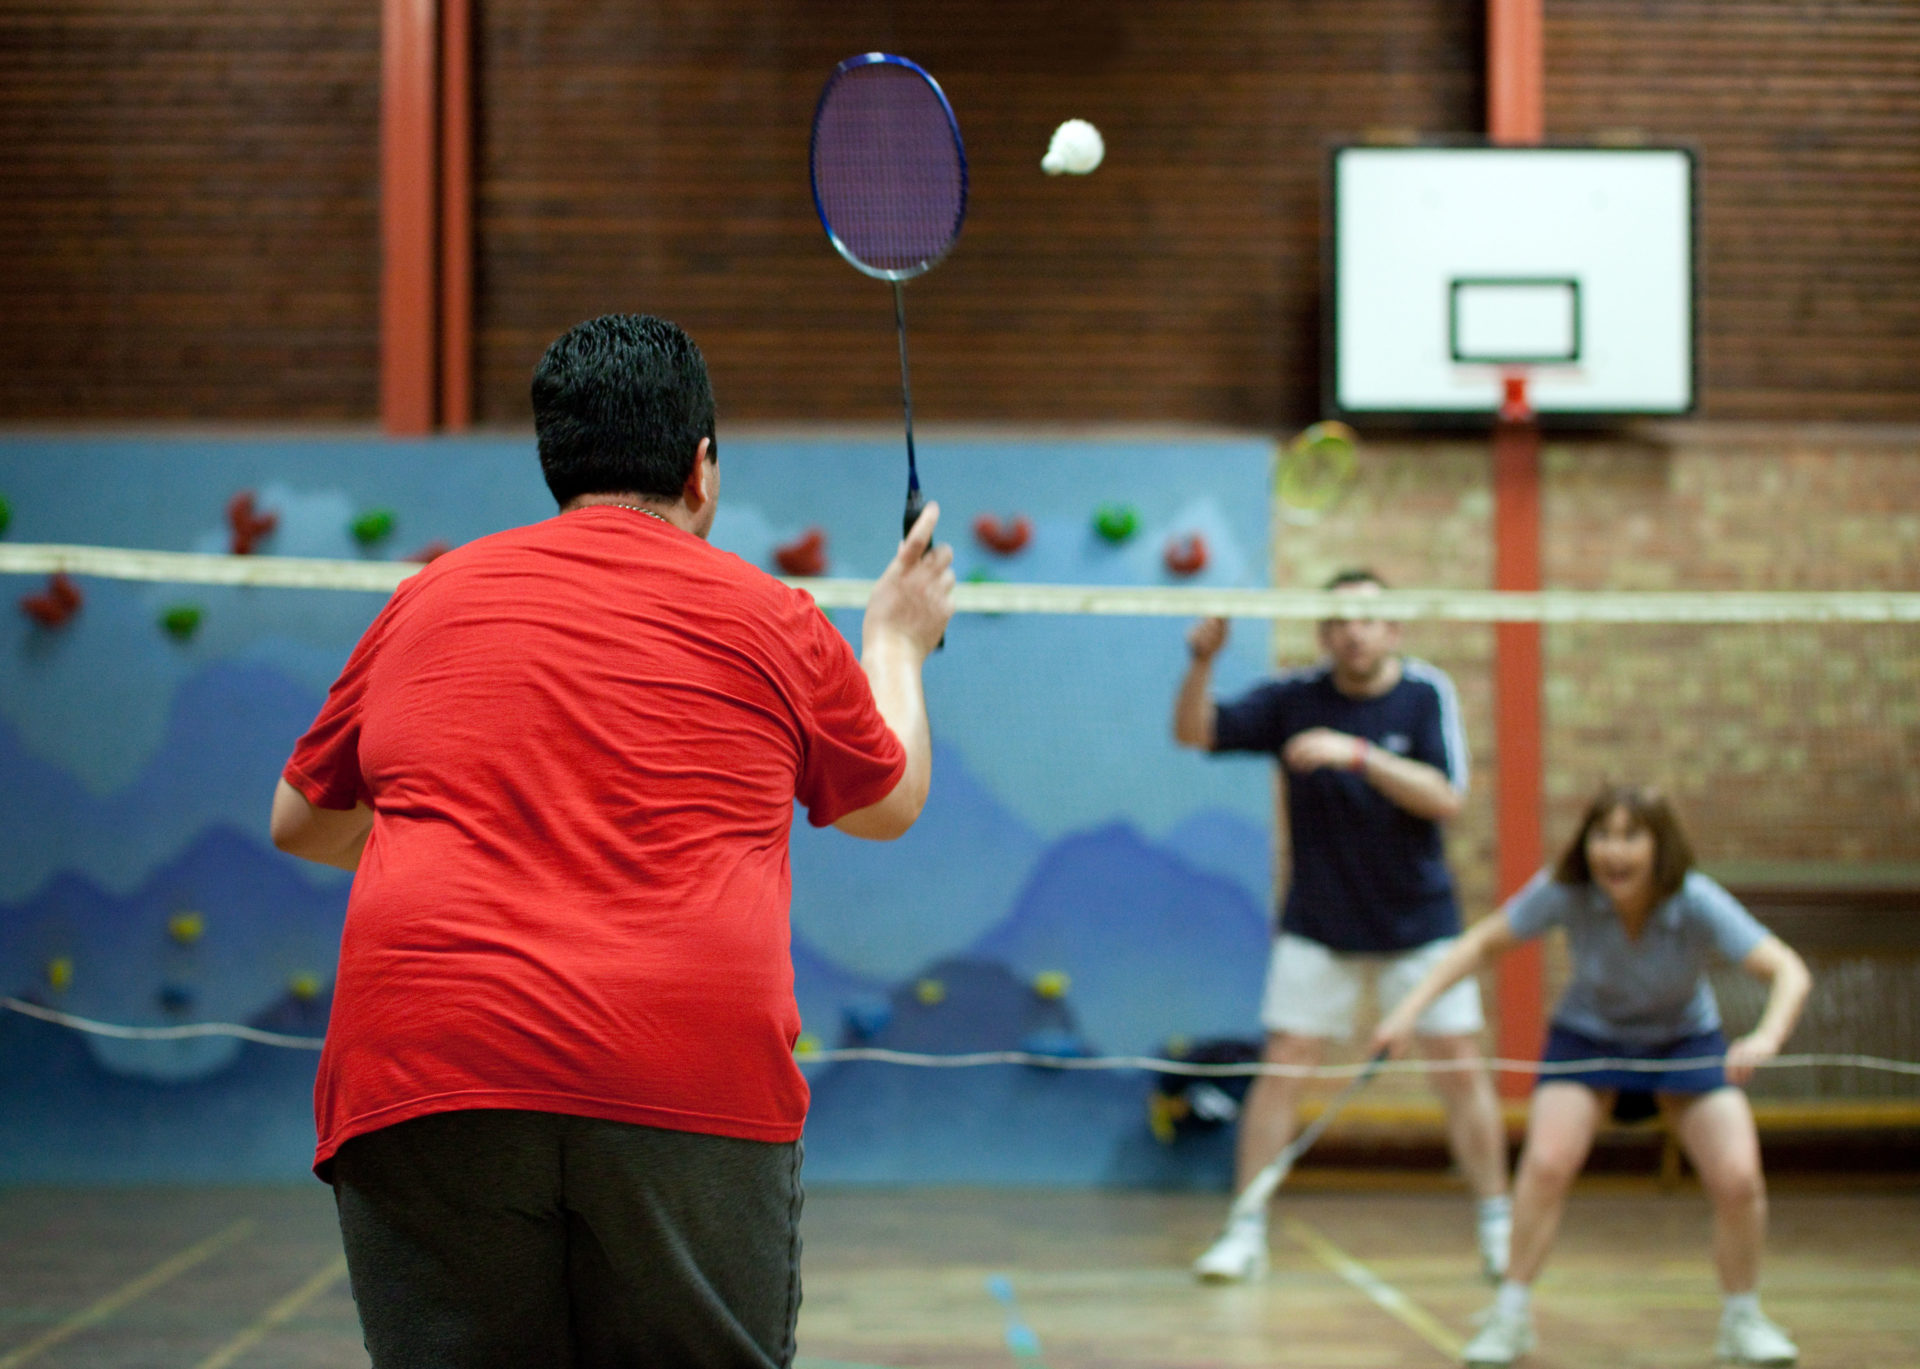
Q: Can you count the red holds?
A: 6